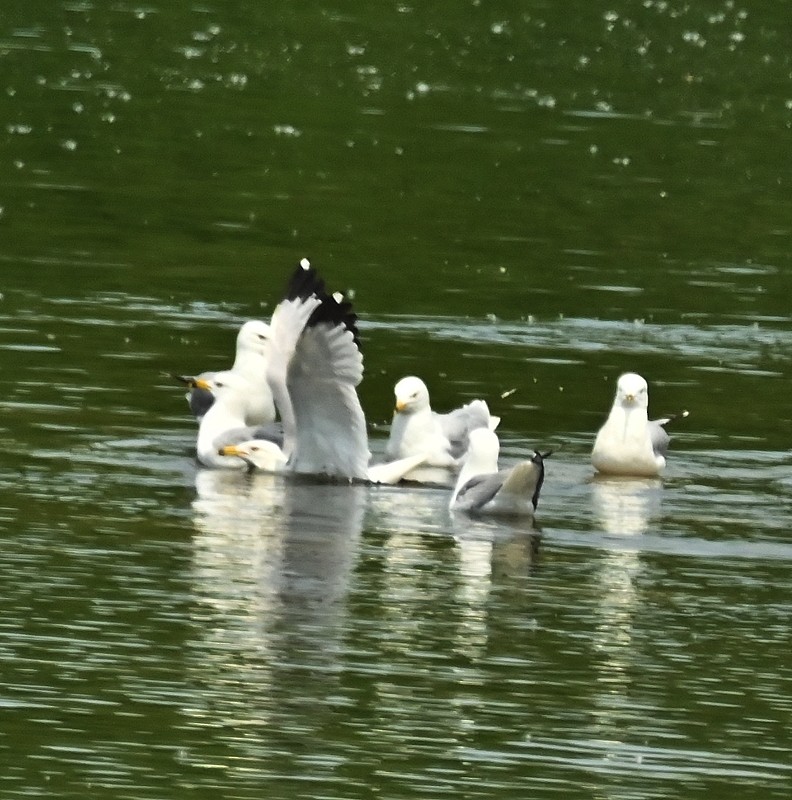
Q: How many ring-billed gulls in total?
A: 6